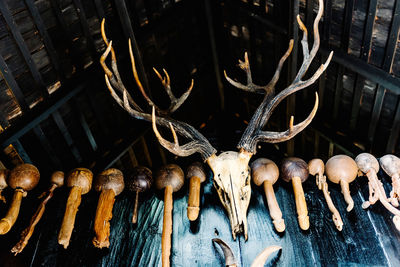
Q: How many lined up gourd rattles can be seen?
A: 14